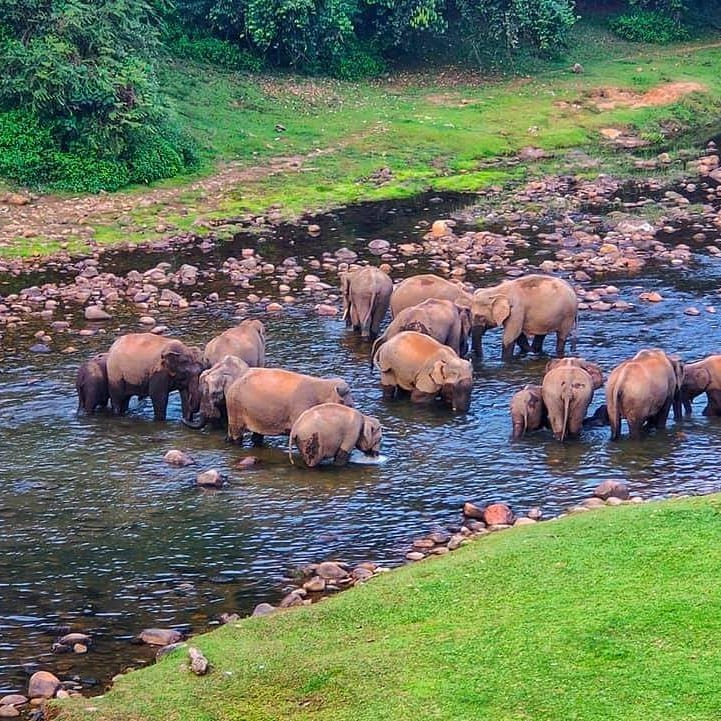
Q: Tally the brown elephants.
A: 15